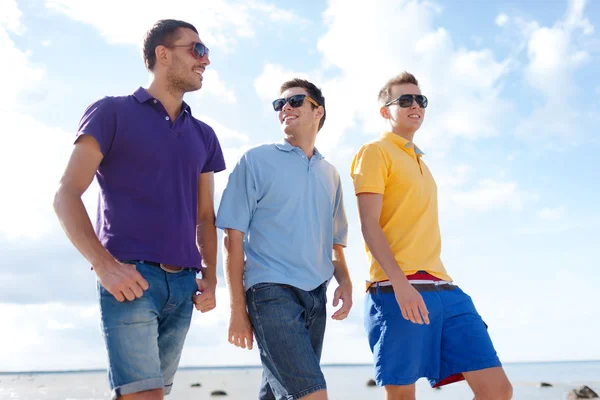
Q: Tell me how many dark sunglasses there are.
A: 3